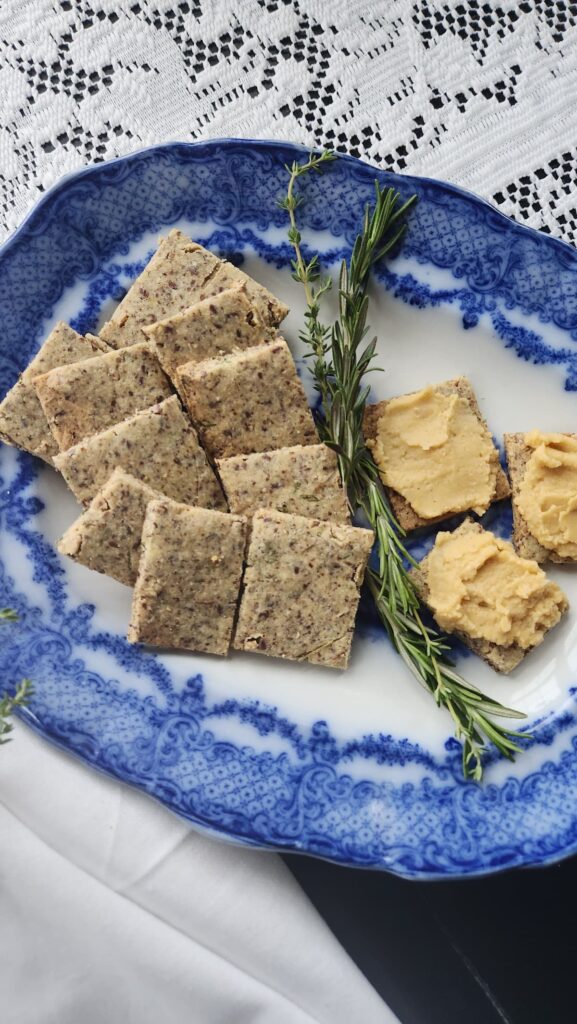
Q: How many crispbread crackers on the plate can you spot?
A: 13